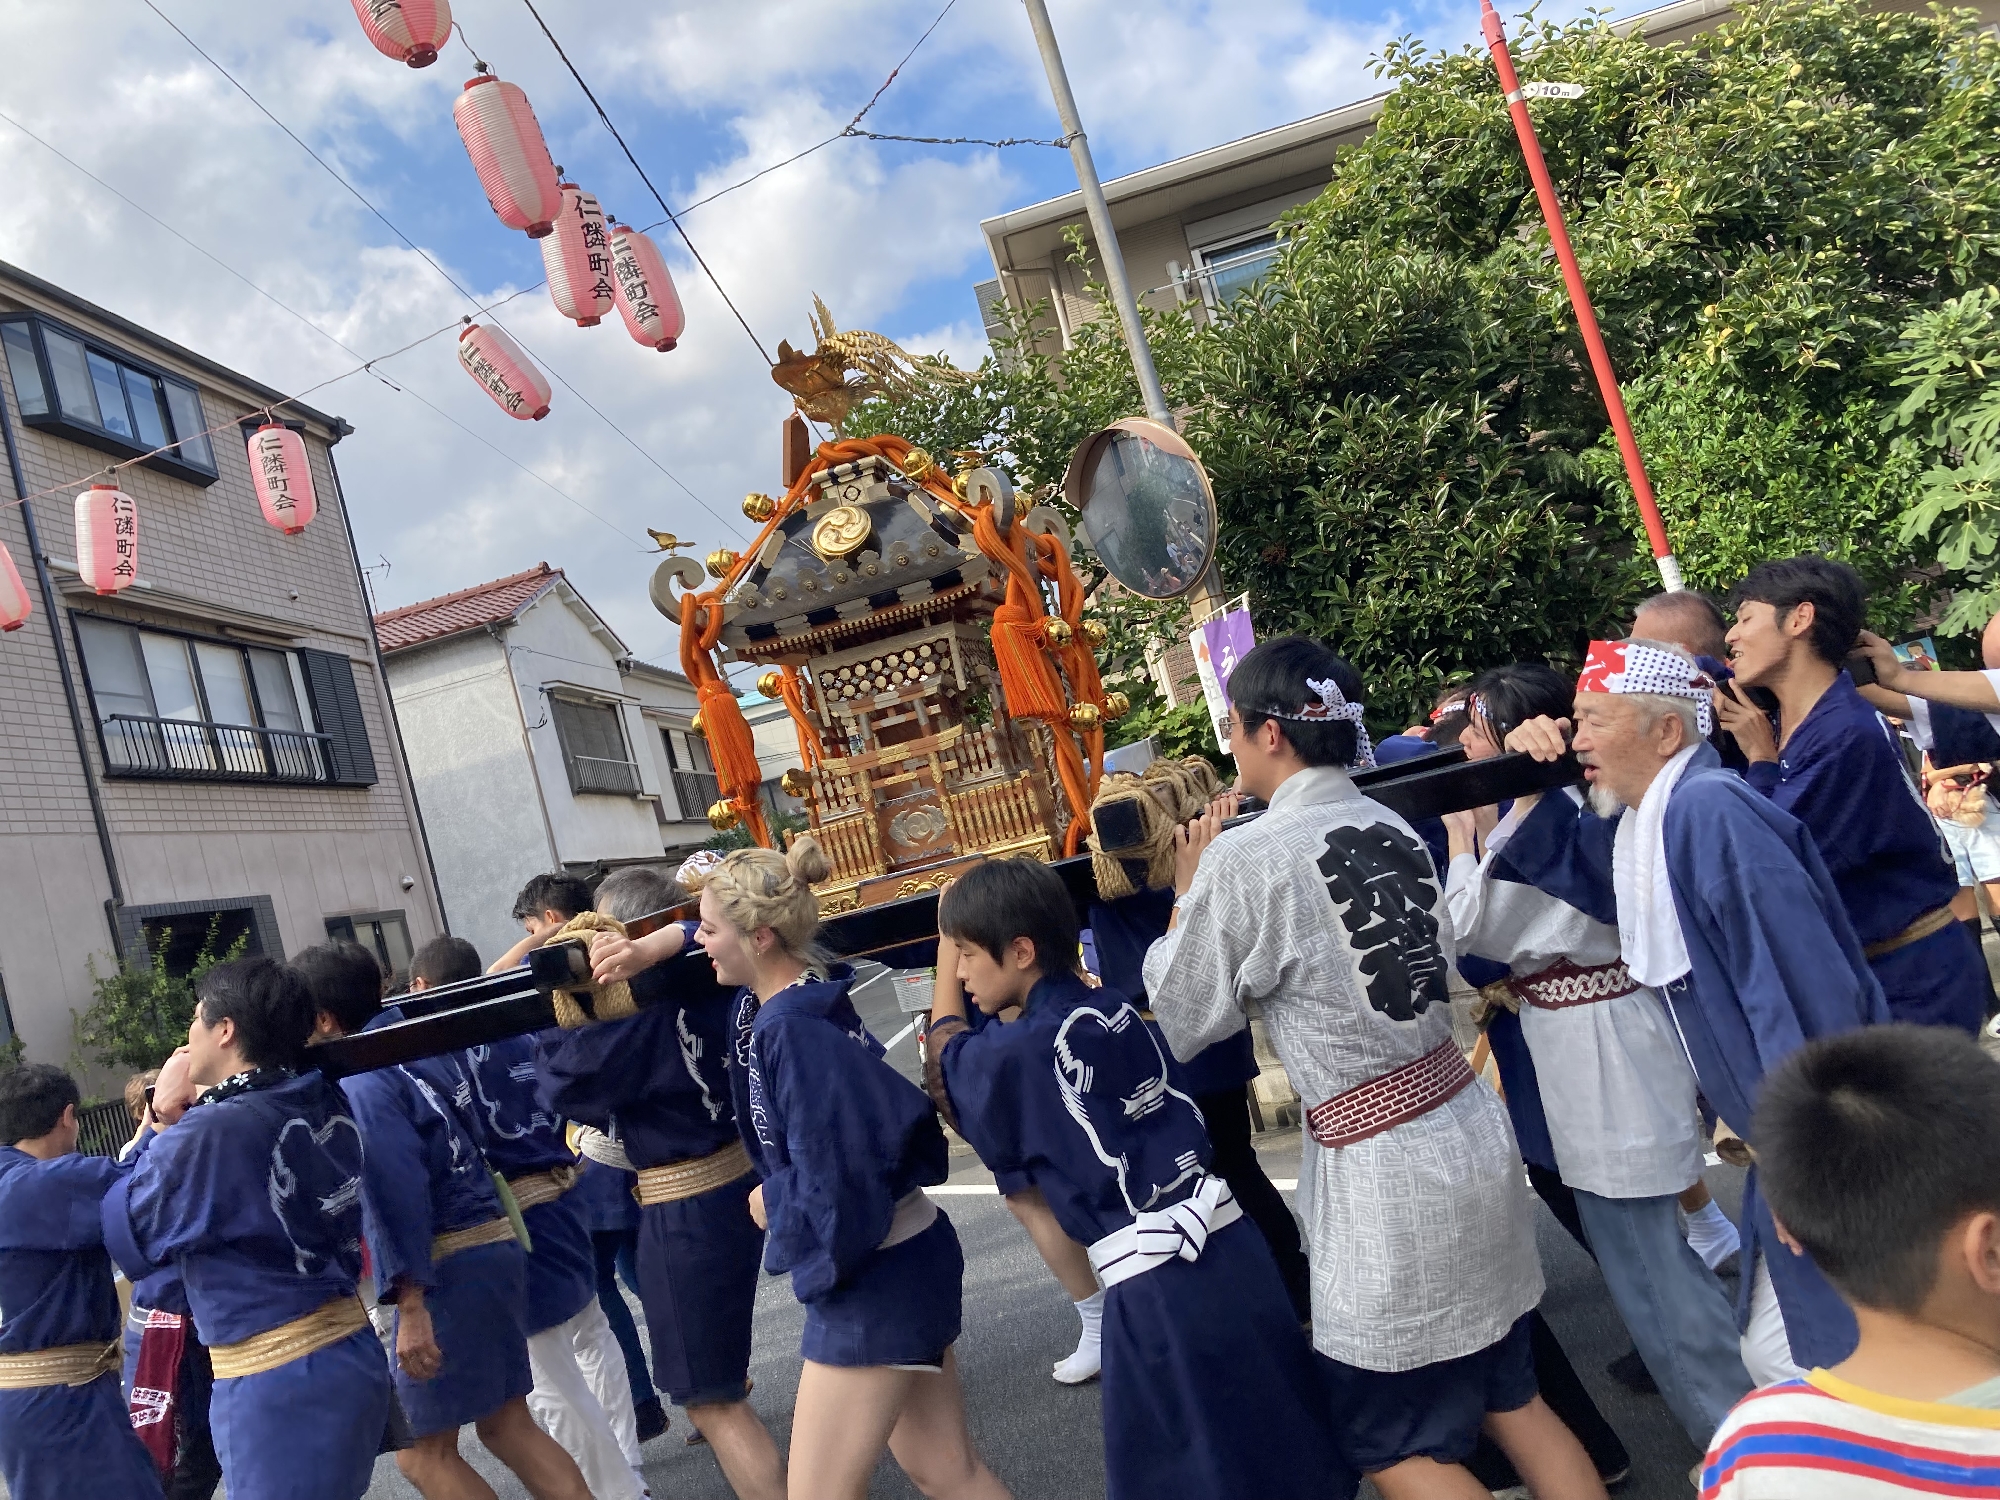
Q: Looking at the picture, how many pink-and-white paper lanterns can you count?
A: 8